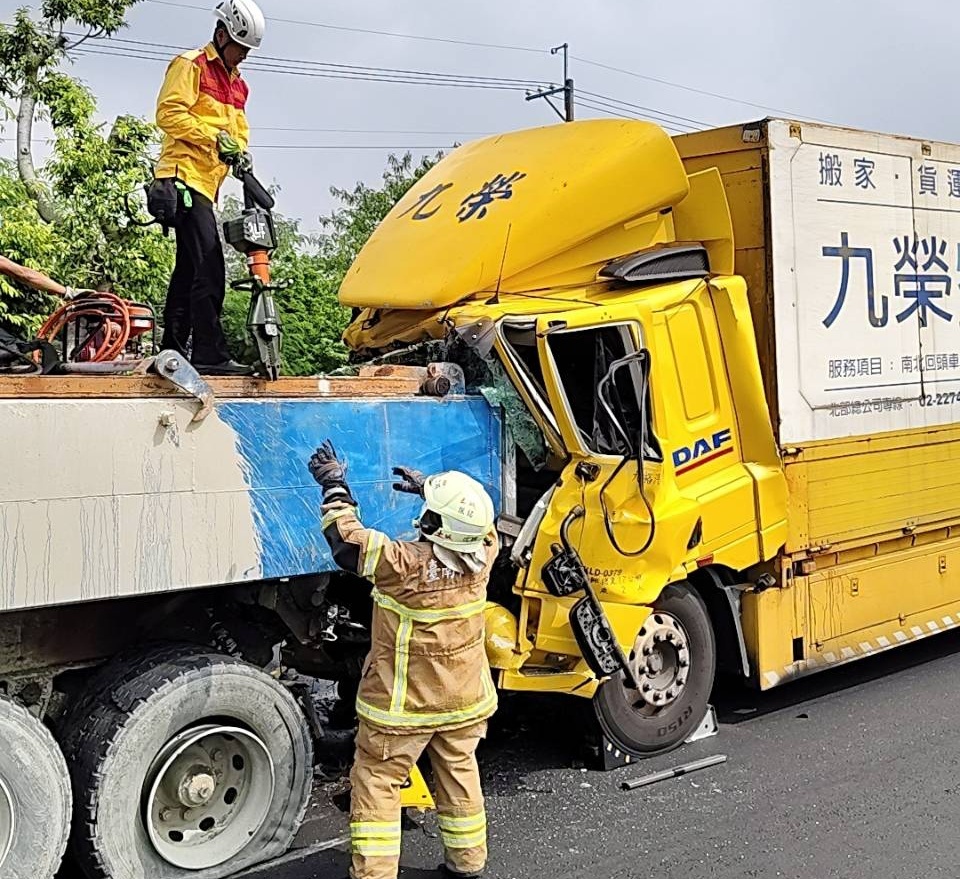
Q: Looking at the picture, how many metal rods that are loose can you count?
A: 1